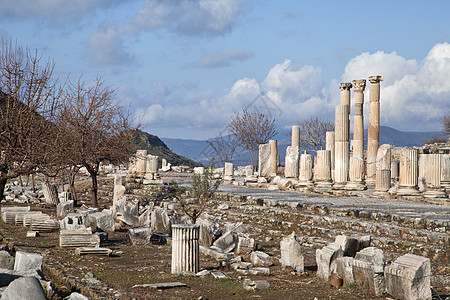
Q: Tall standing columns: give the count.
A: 3